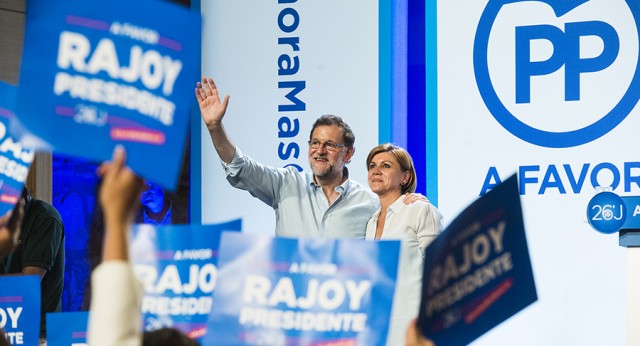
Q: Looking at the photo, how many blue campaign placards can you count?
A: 7